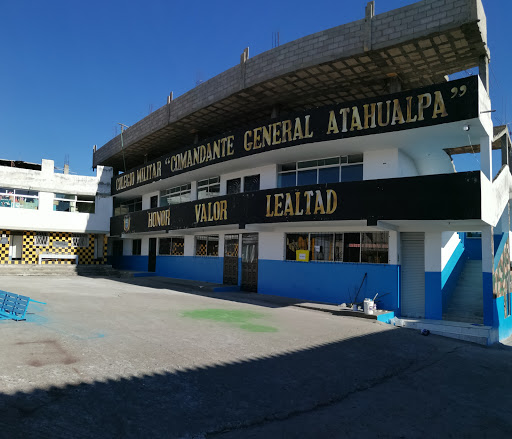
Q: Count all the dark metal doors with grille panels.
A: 2